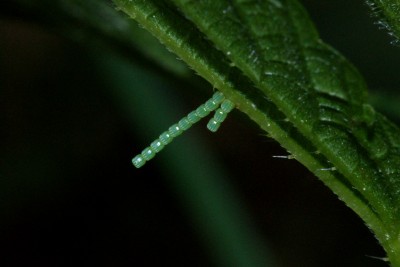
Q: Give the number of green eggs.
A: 13